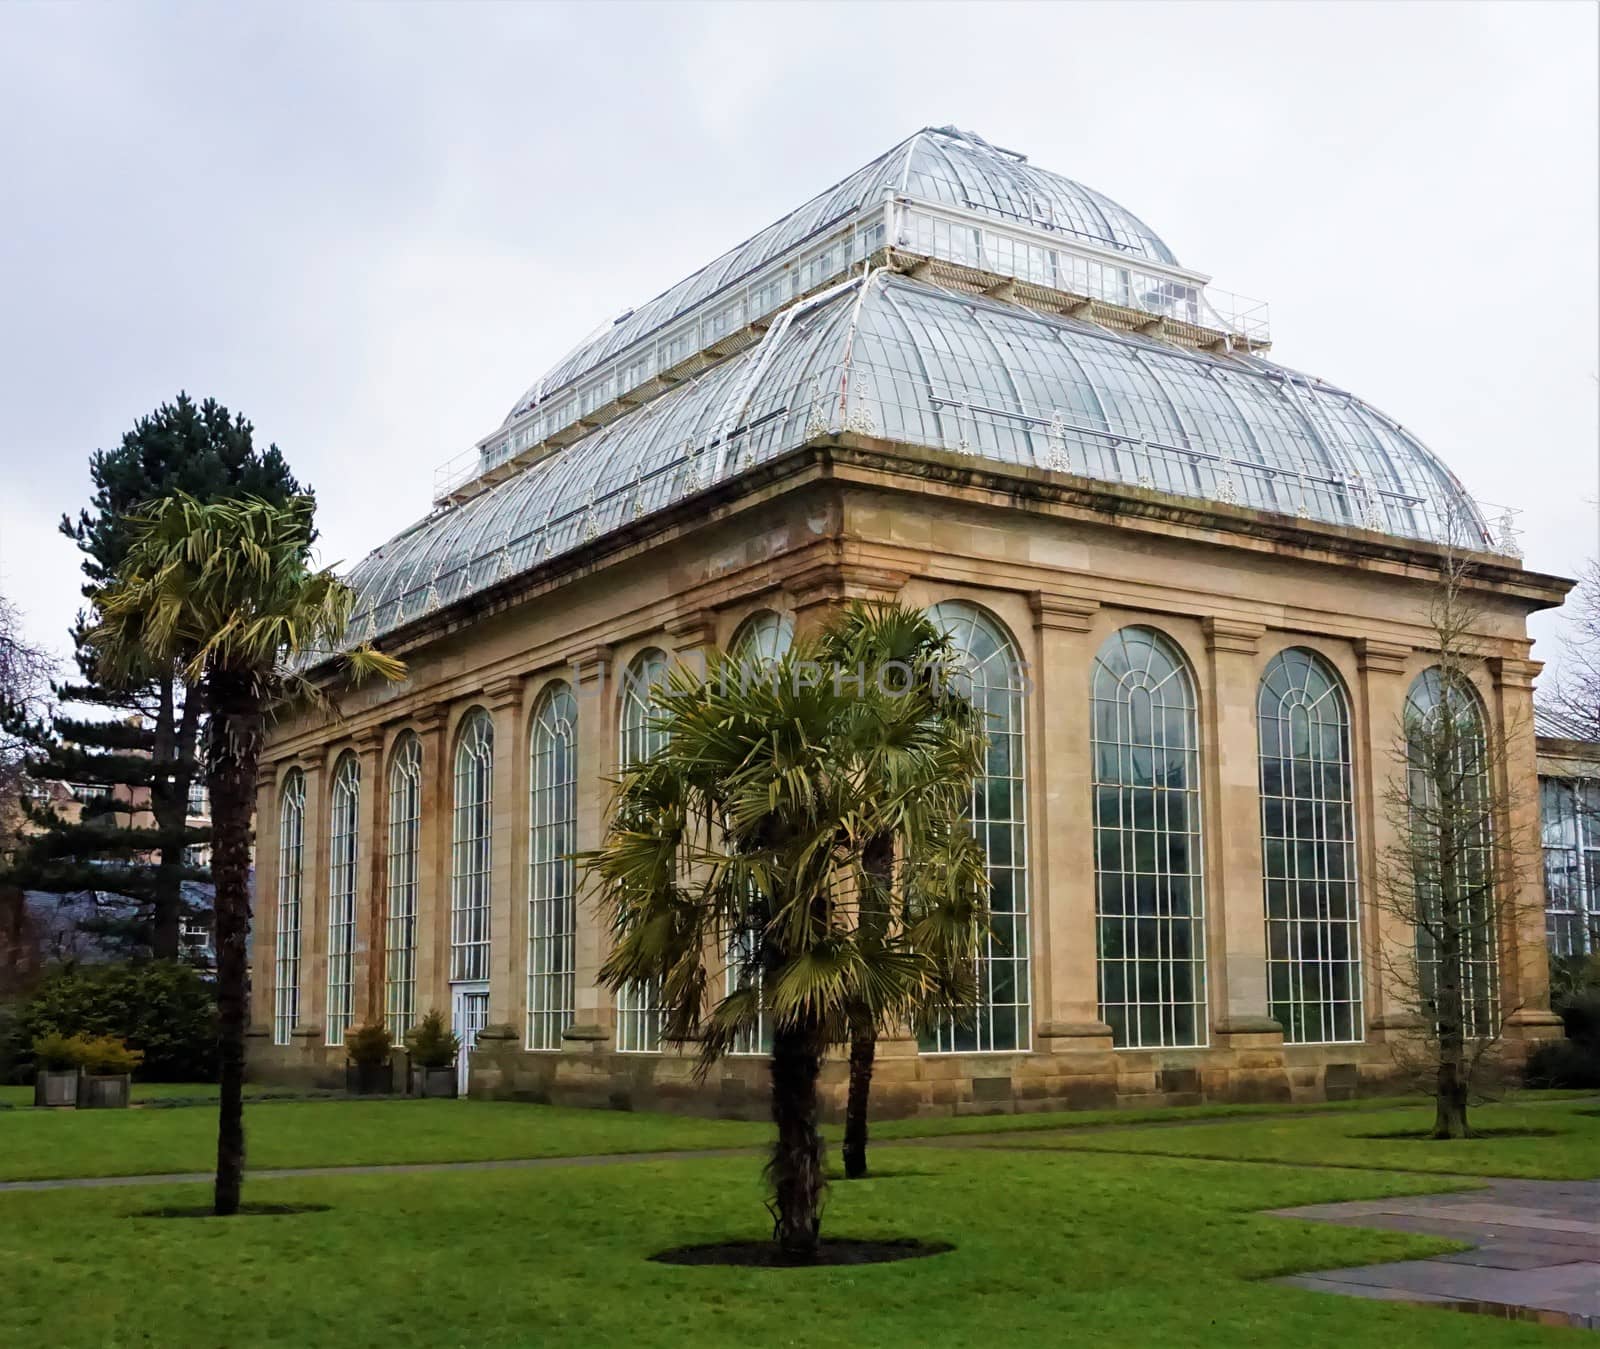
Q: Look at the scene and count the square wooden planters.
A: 4